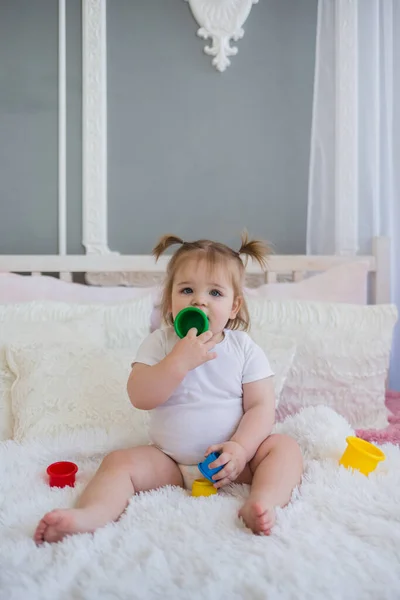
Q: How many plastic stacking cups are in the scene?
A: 5